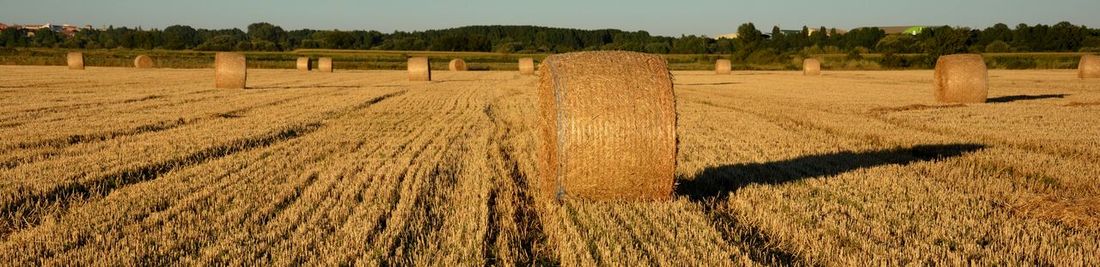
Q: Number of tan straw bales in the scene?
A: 13